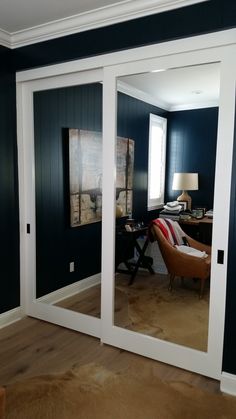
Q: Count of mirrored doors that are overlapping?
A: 2